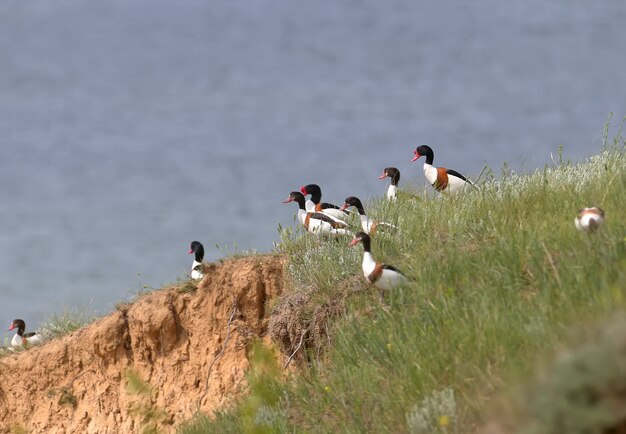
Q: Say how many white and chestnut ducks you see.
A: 9